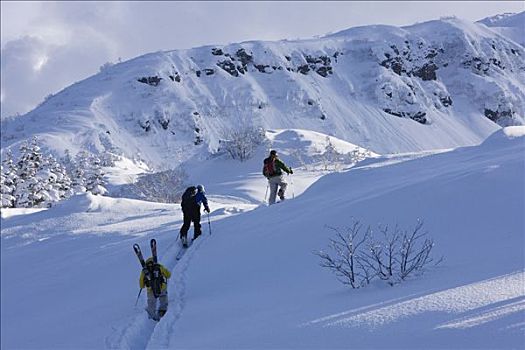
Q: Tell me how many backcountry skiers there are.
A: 3